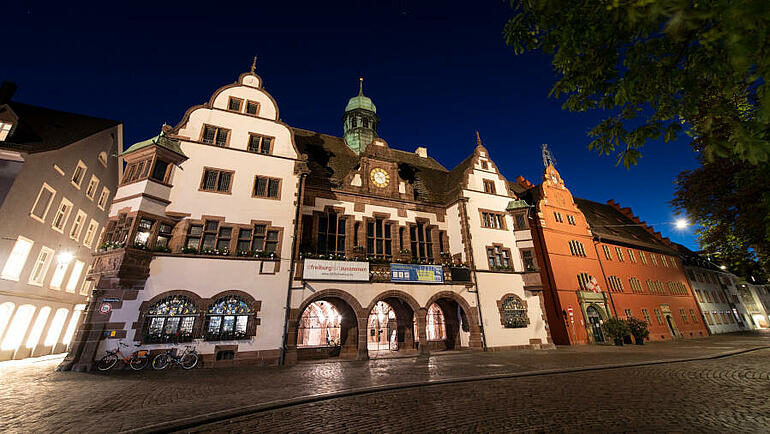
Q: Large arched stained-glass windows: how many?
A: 2